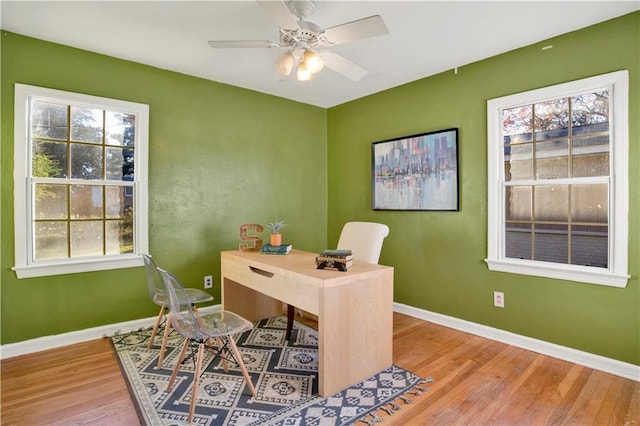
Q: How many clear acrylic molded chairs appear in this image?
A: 2